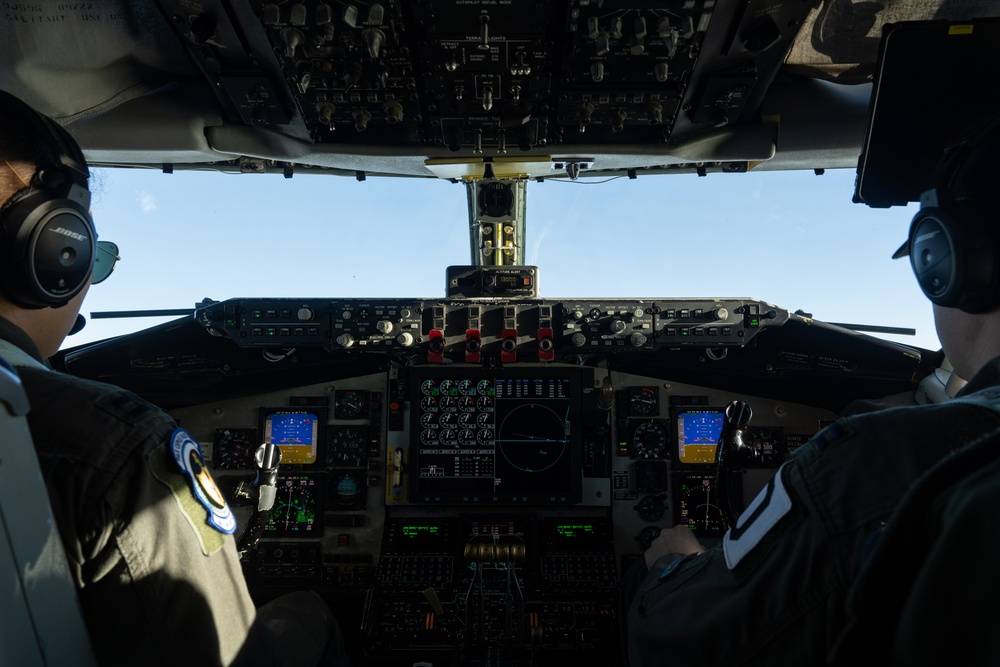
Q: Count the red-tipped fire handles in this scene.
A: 4